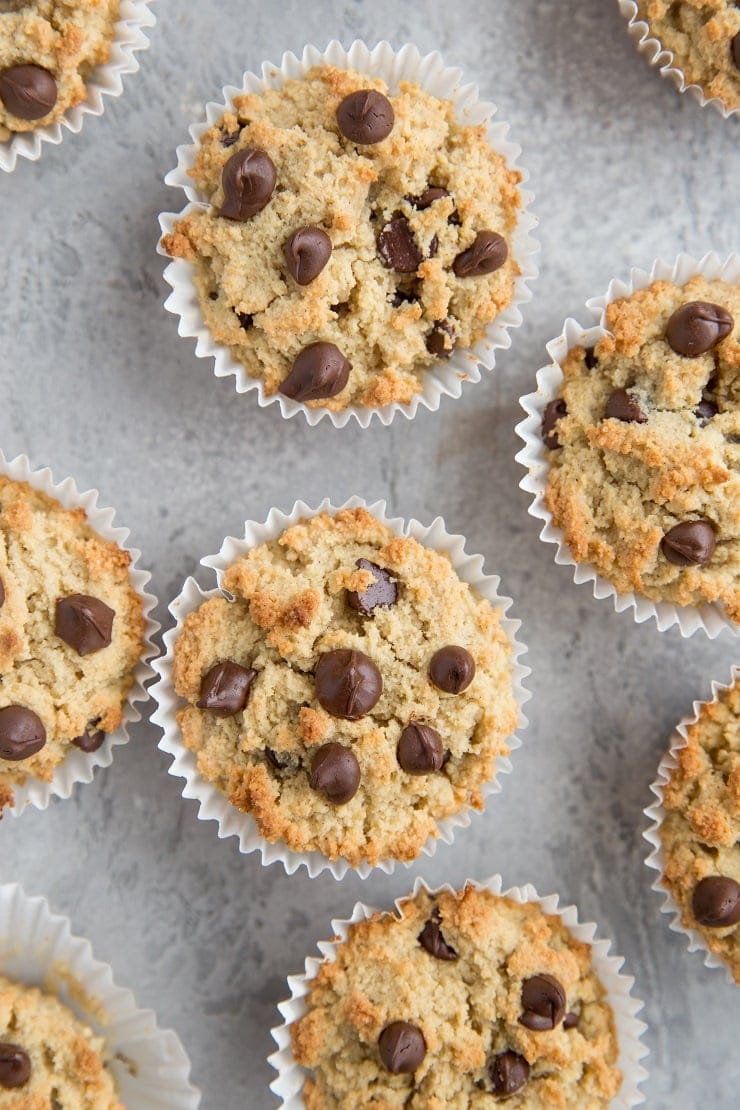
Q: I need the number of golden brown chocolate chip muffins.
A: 9